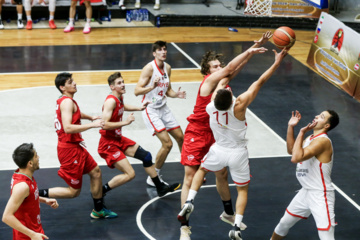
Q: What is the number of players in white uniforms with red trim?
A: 3